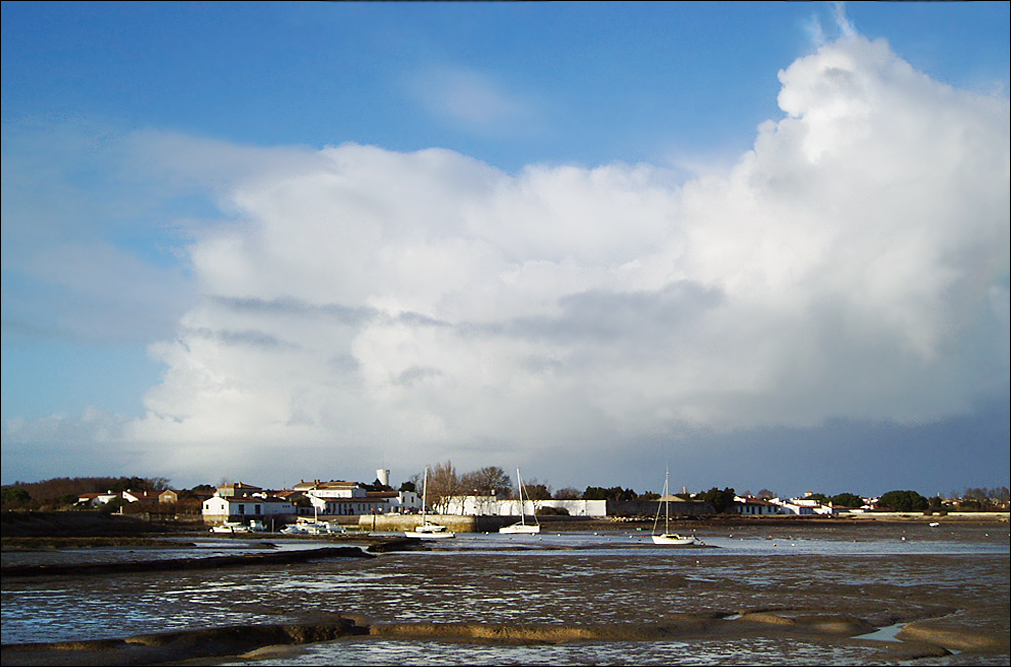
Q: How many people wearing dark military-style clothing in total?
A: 0